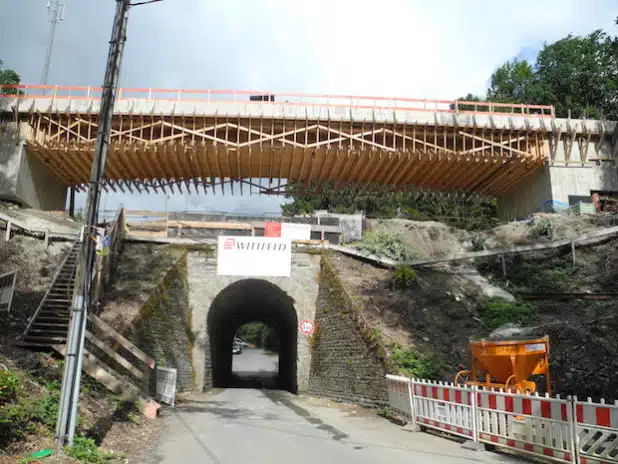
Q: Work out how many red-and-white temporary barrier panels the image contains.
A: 4